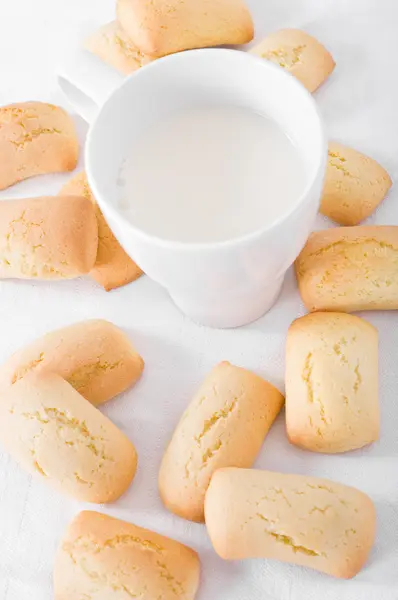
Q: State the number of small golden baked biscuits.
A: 14